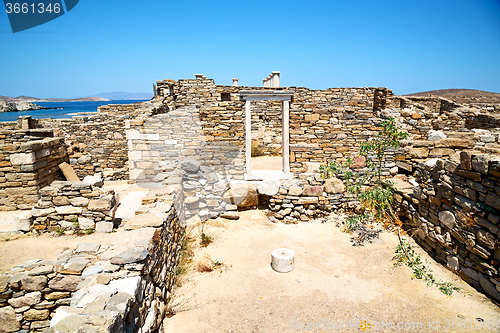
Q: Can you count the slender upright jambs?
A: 2